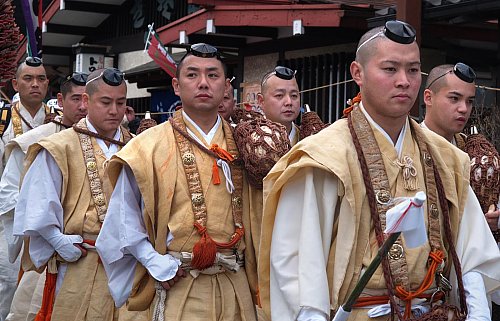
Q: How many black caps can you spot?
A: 7